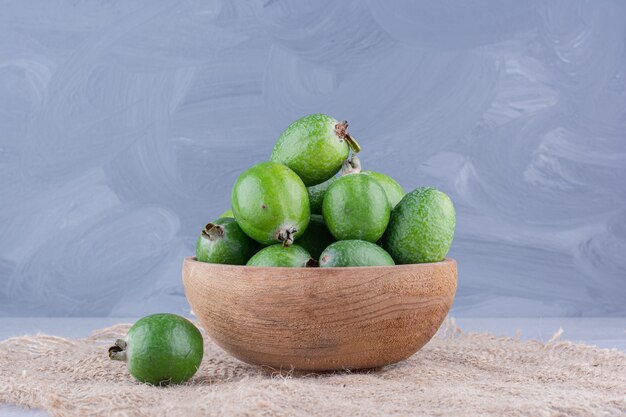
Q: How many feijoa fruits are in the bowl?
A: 11